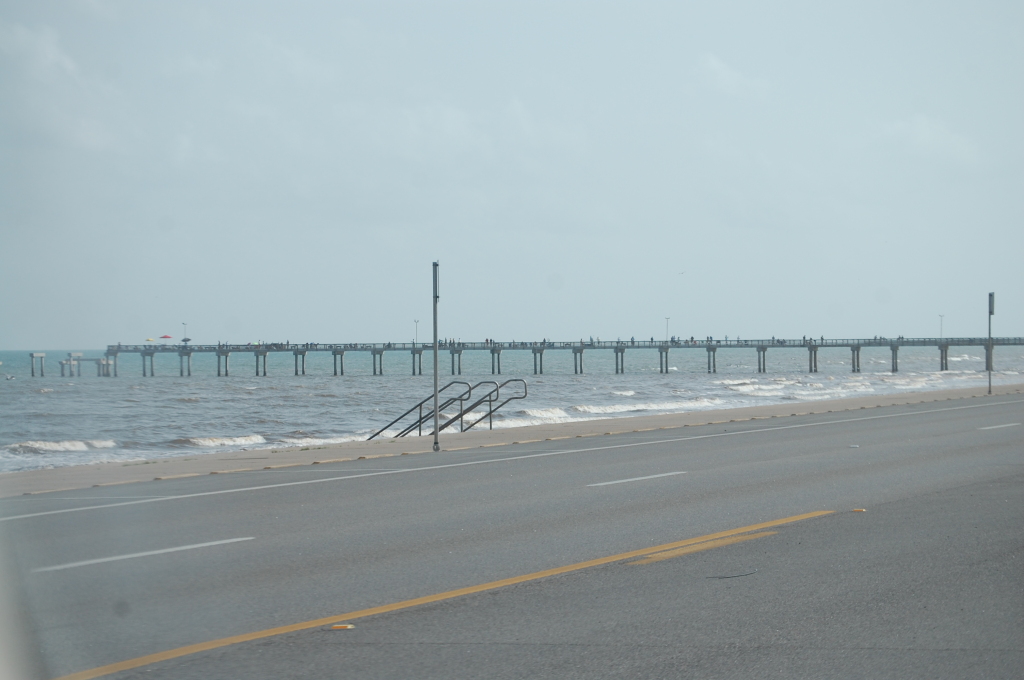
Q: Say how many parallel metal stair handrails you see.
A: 3